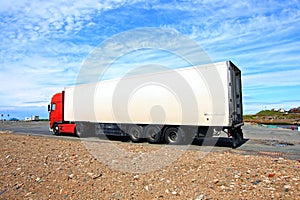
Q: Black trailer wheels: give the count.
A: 3